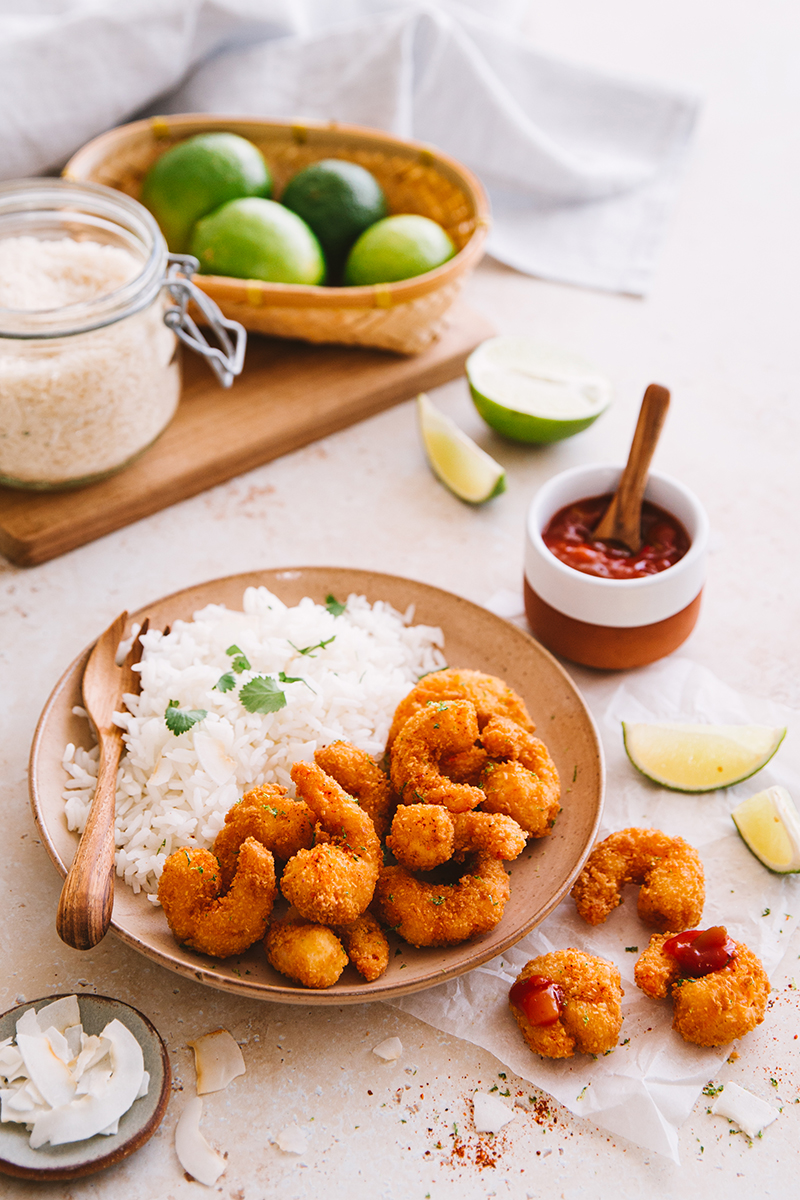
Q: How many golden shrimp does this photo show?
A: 13